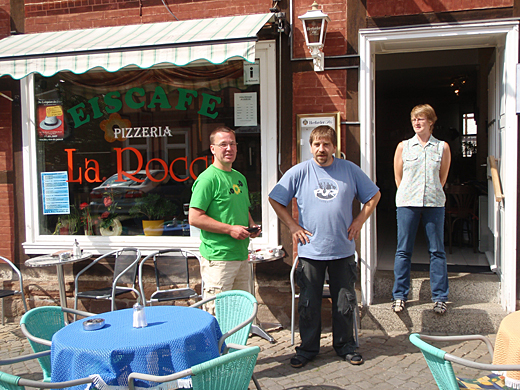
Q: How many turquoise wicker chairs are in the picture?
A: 5